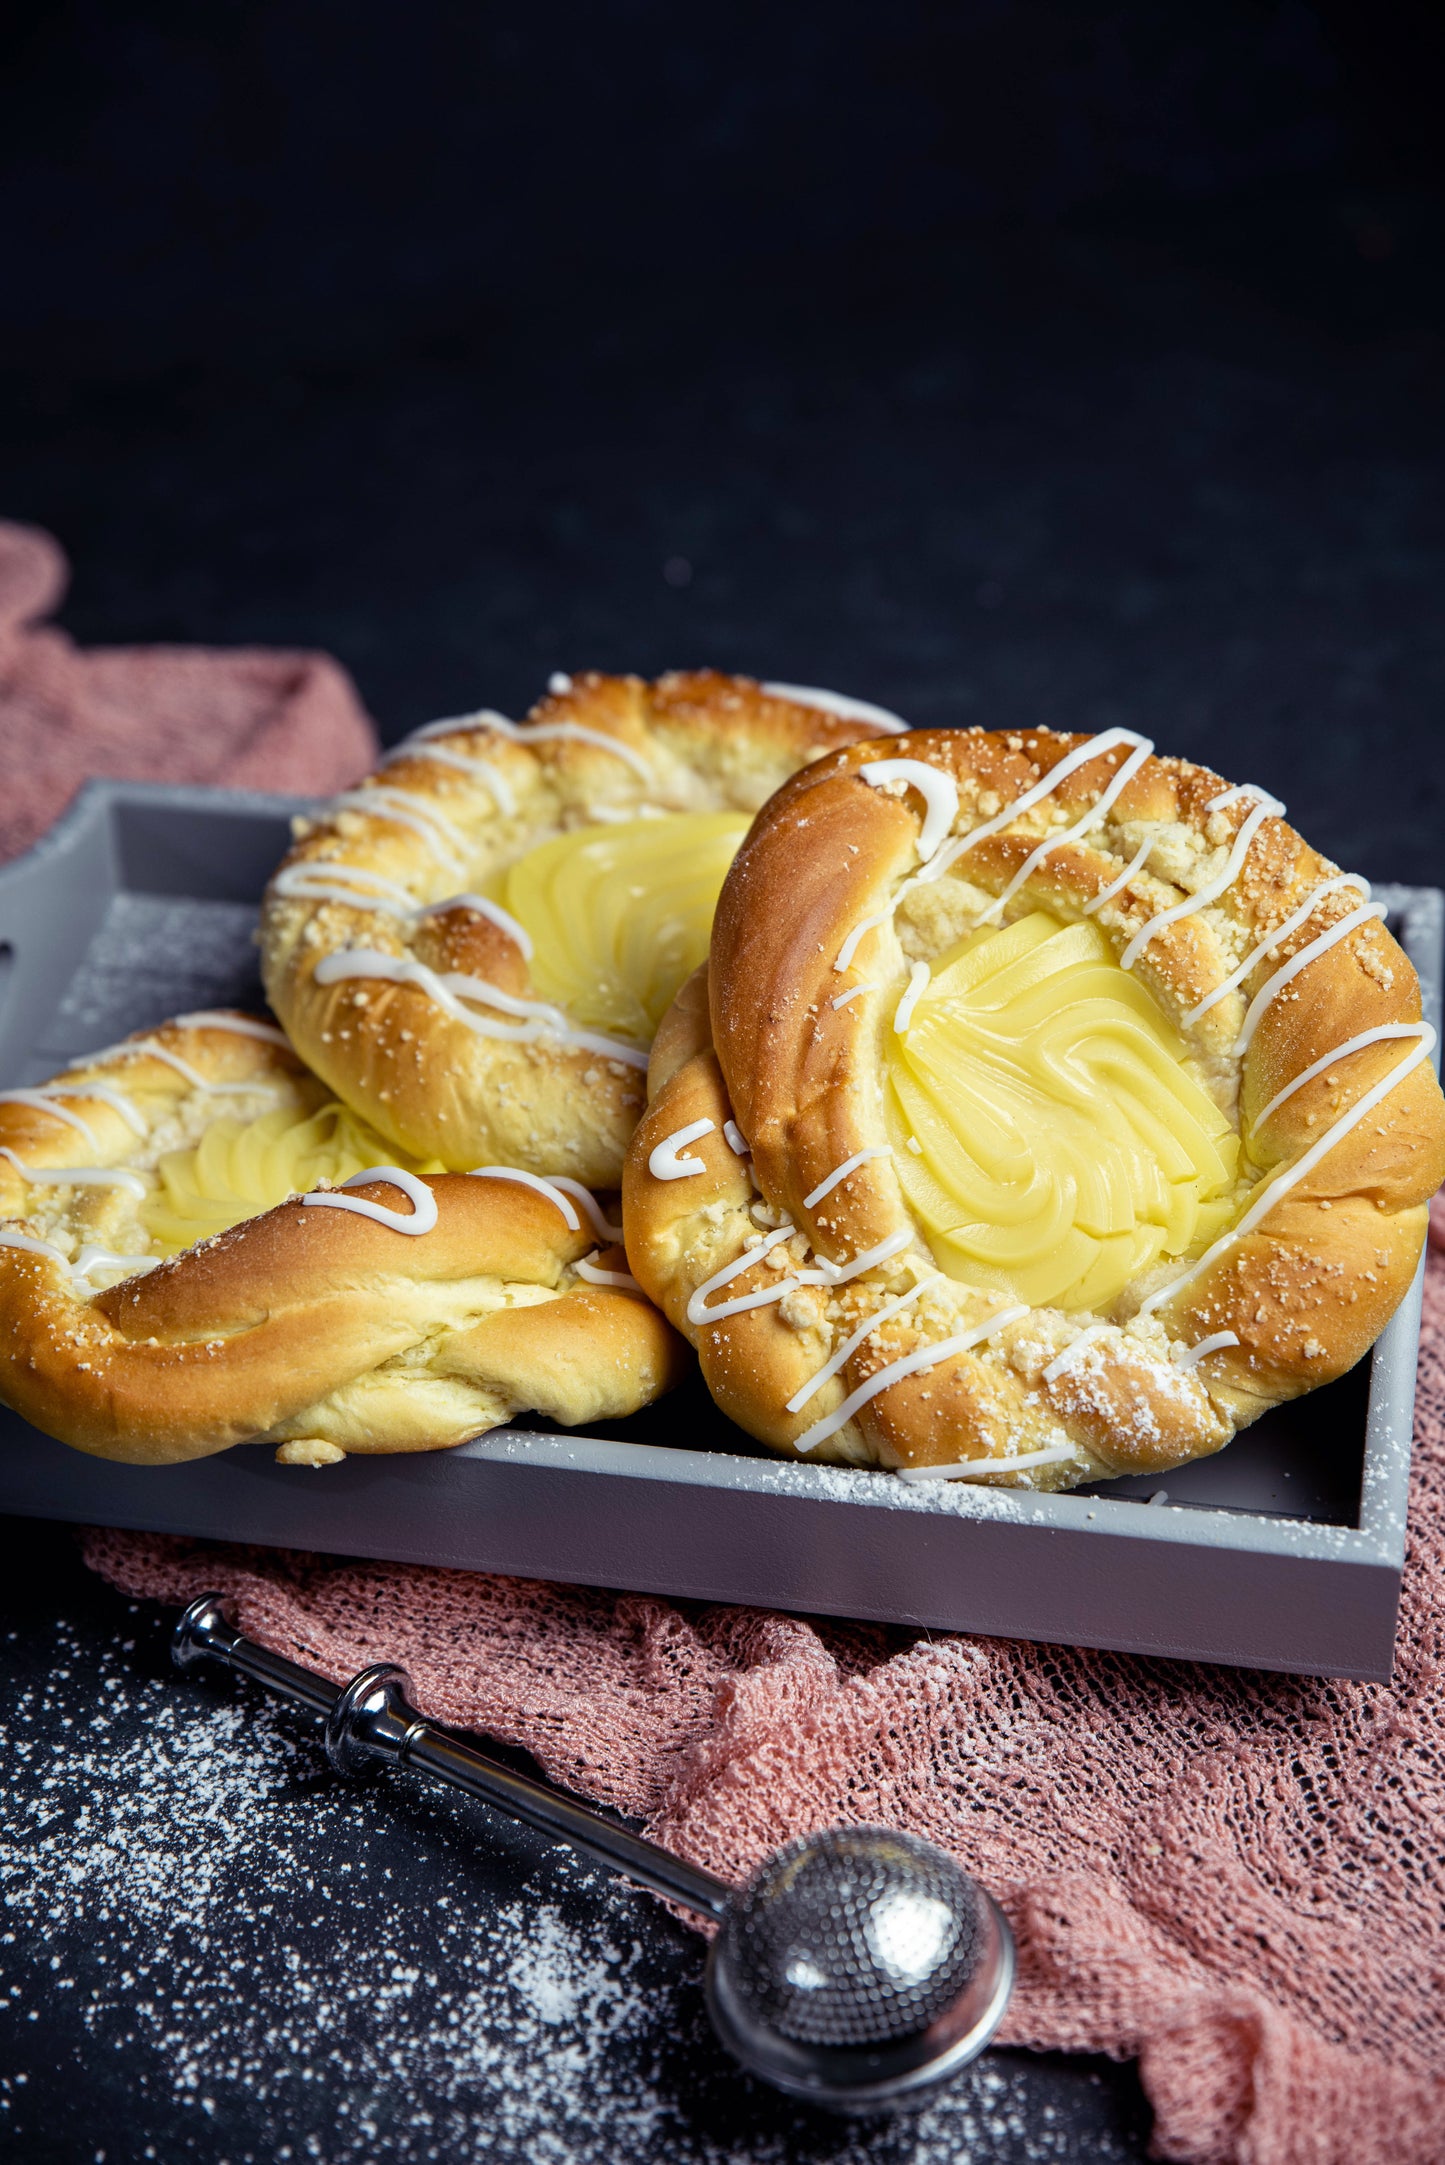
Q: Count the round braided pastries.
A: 3